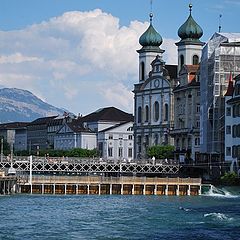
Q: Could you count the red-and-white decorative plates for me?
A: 0